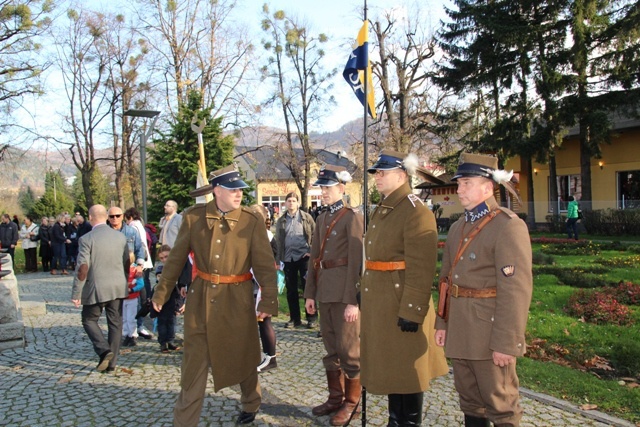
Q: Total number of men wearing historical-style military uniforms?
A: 4